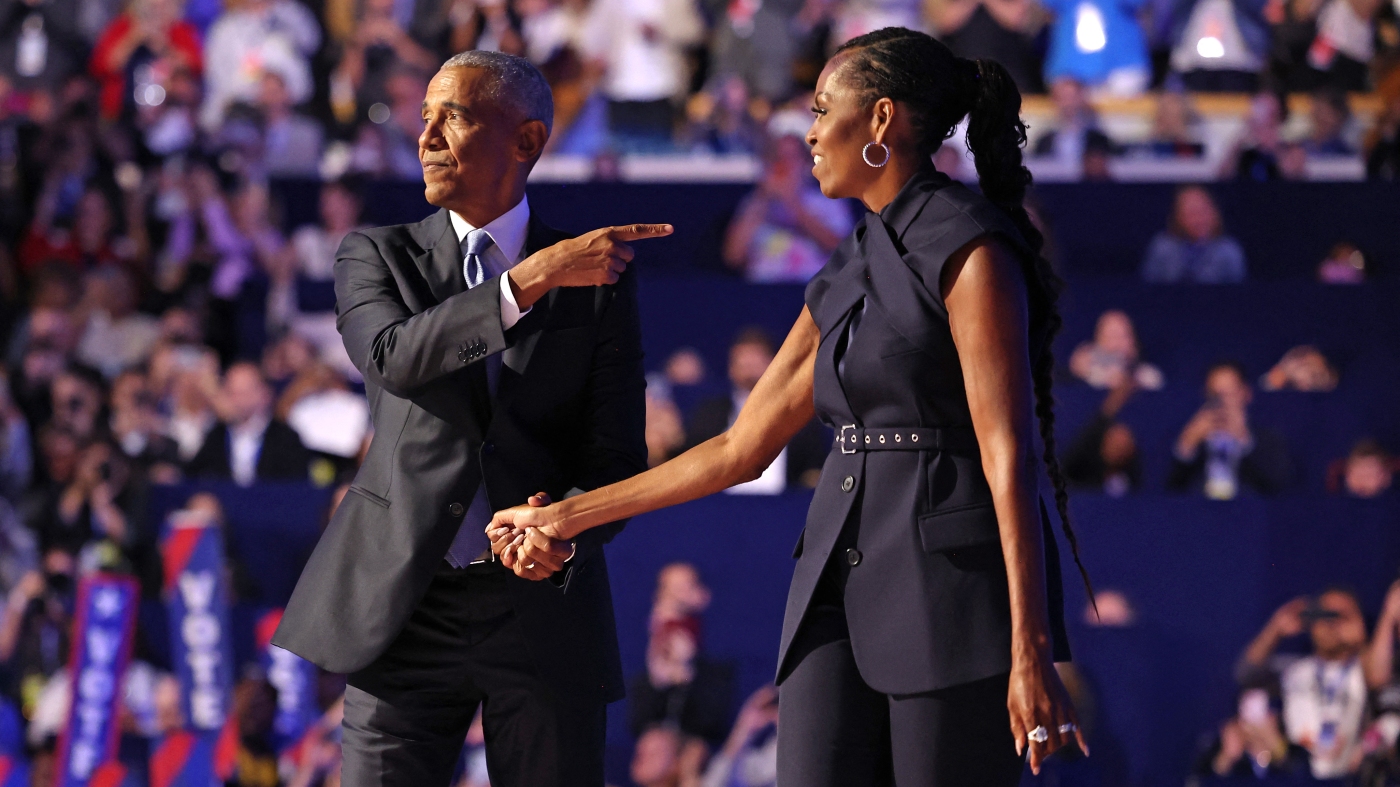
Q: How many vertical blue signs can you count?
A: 3